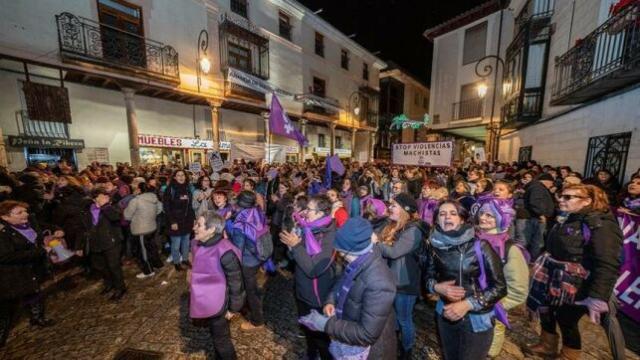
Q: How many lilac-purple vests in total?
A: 1